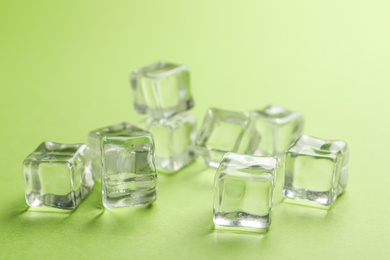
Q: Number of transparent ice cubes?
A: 9